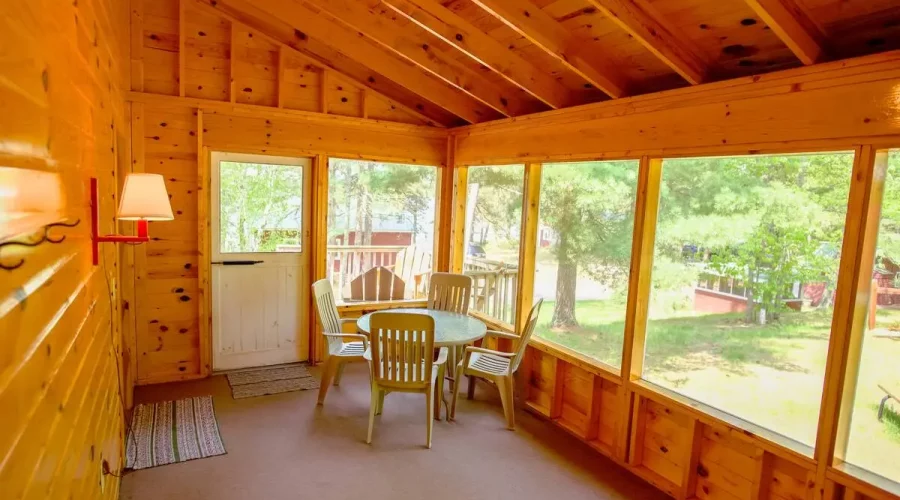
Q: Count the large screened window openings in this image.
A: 5